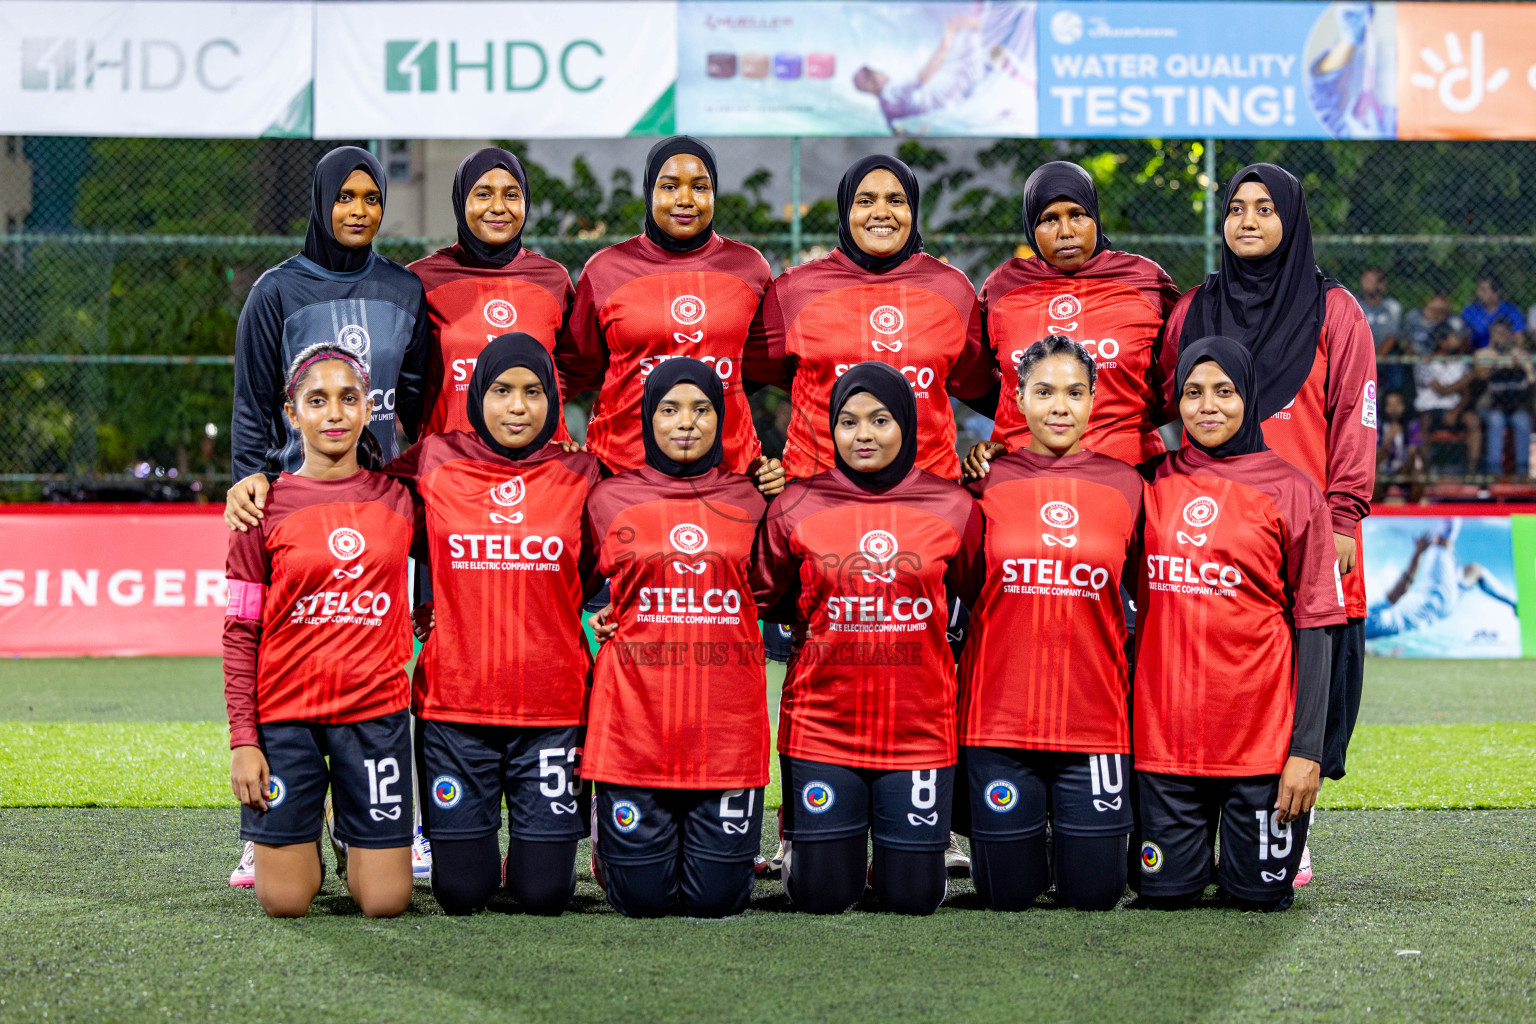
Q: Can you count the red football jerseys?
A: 11